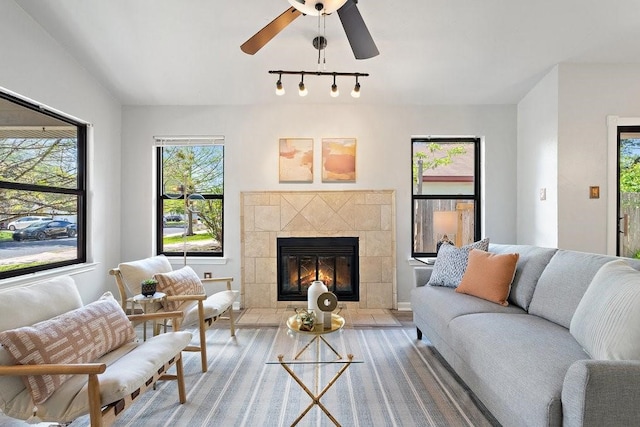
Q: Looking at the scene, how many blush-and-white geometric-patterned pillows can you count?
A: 2